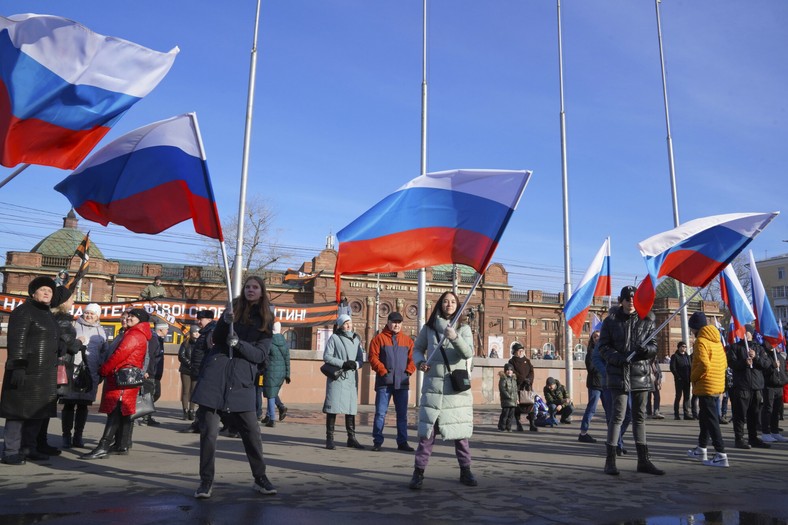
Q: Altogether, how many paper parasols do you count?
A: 0